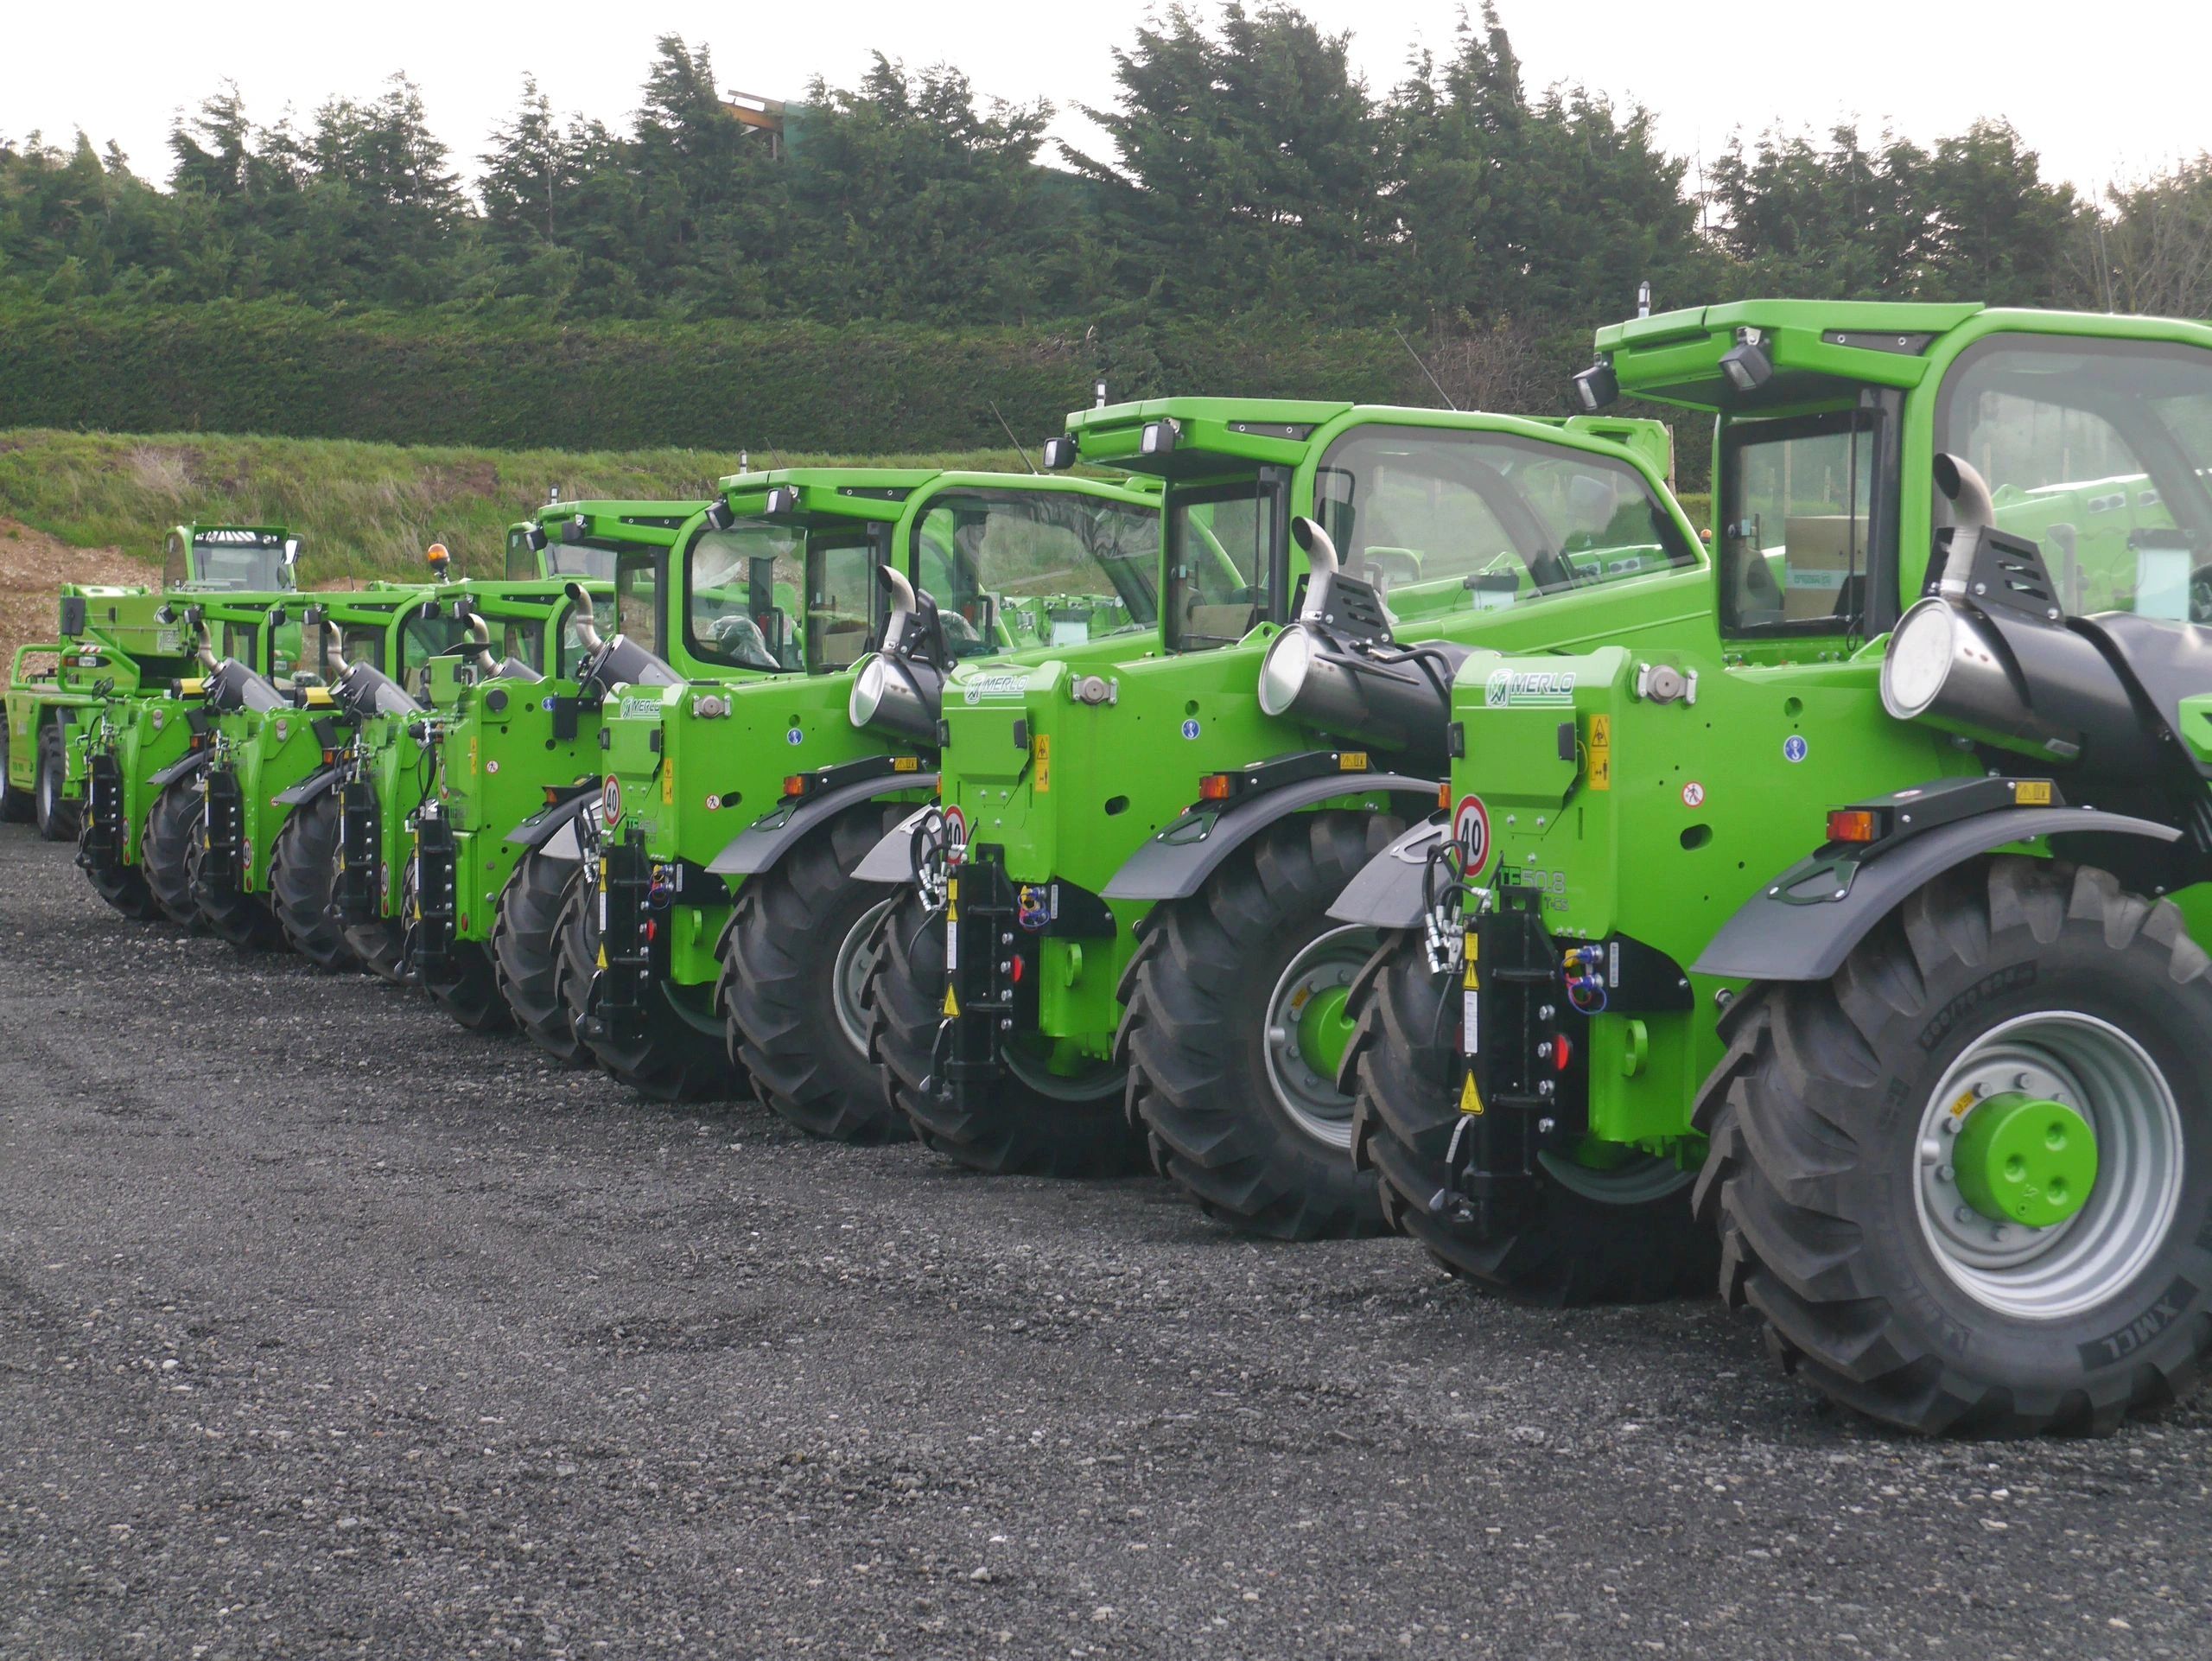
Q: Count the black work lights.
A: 14